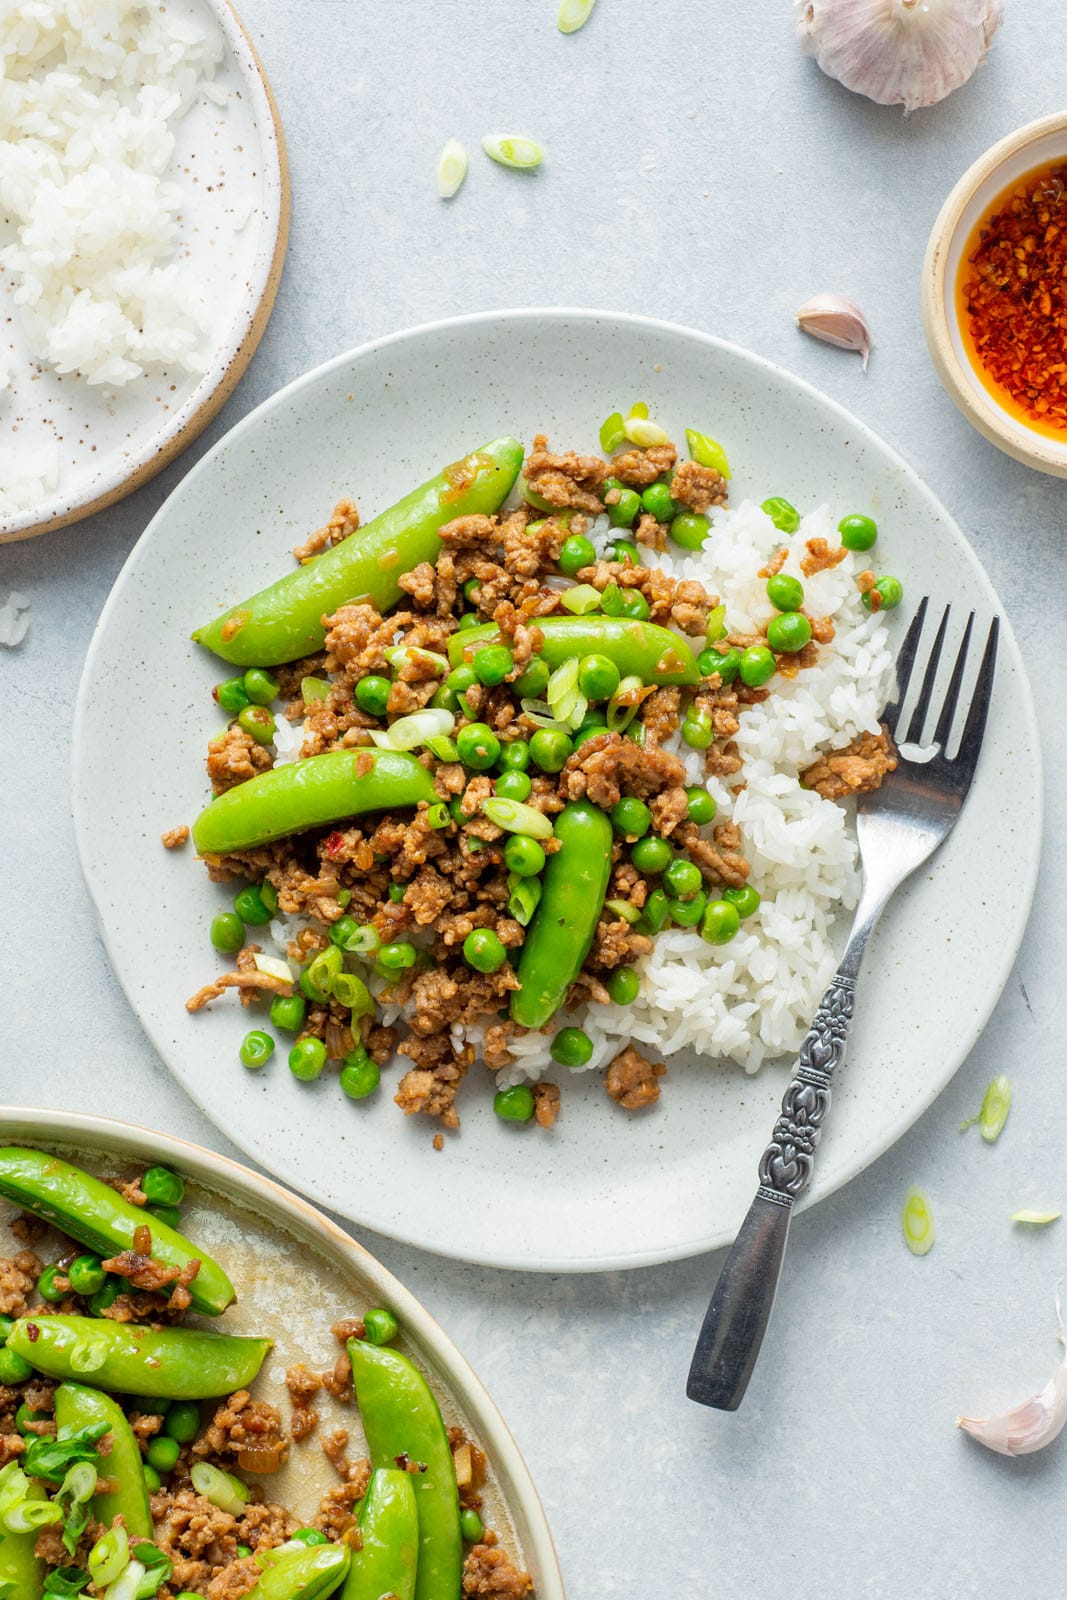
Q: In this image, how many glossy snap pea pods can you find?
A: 11